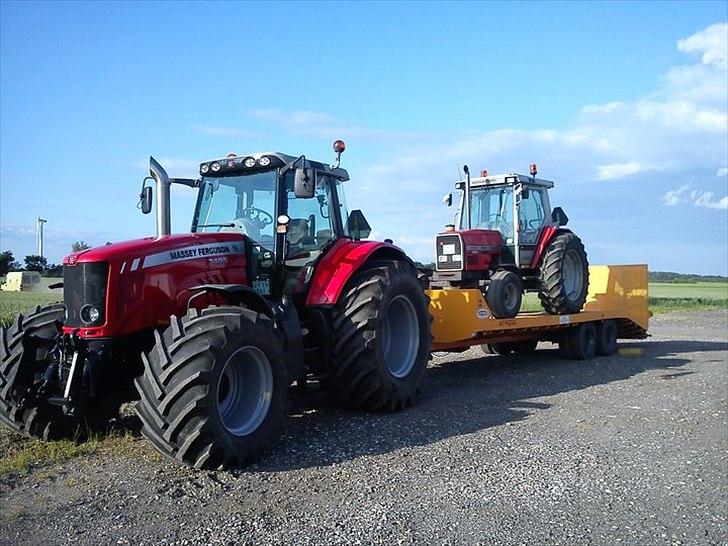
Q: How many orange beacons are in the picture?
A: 4